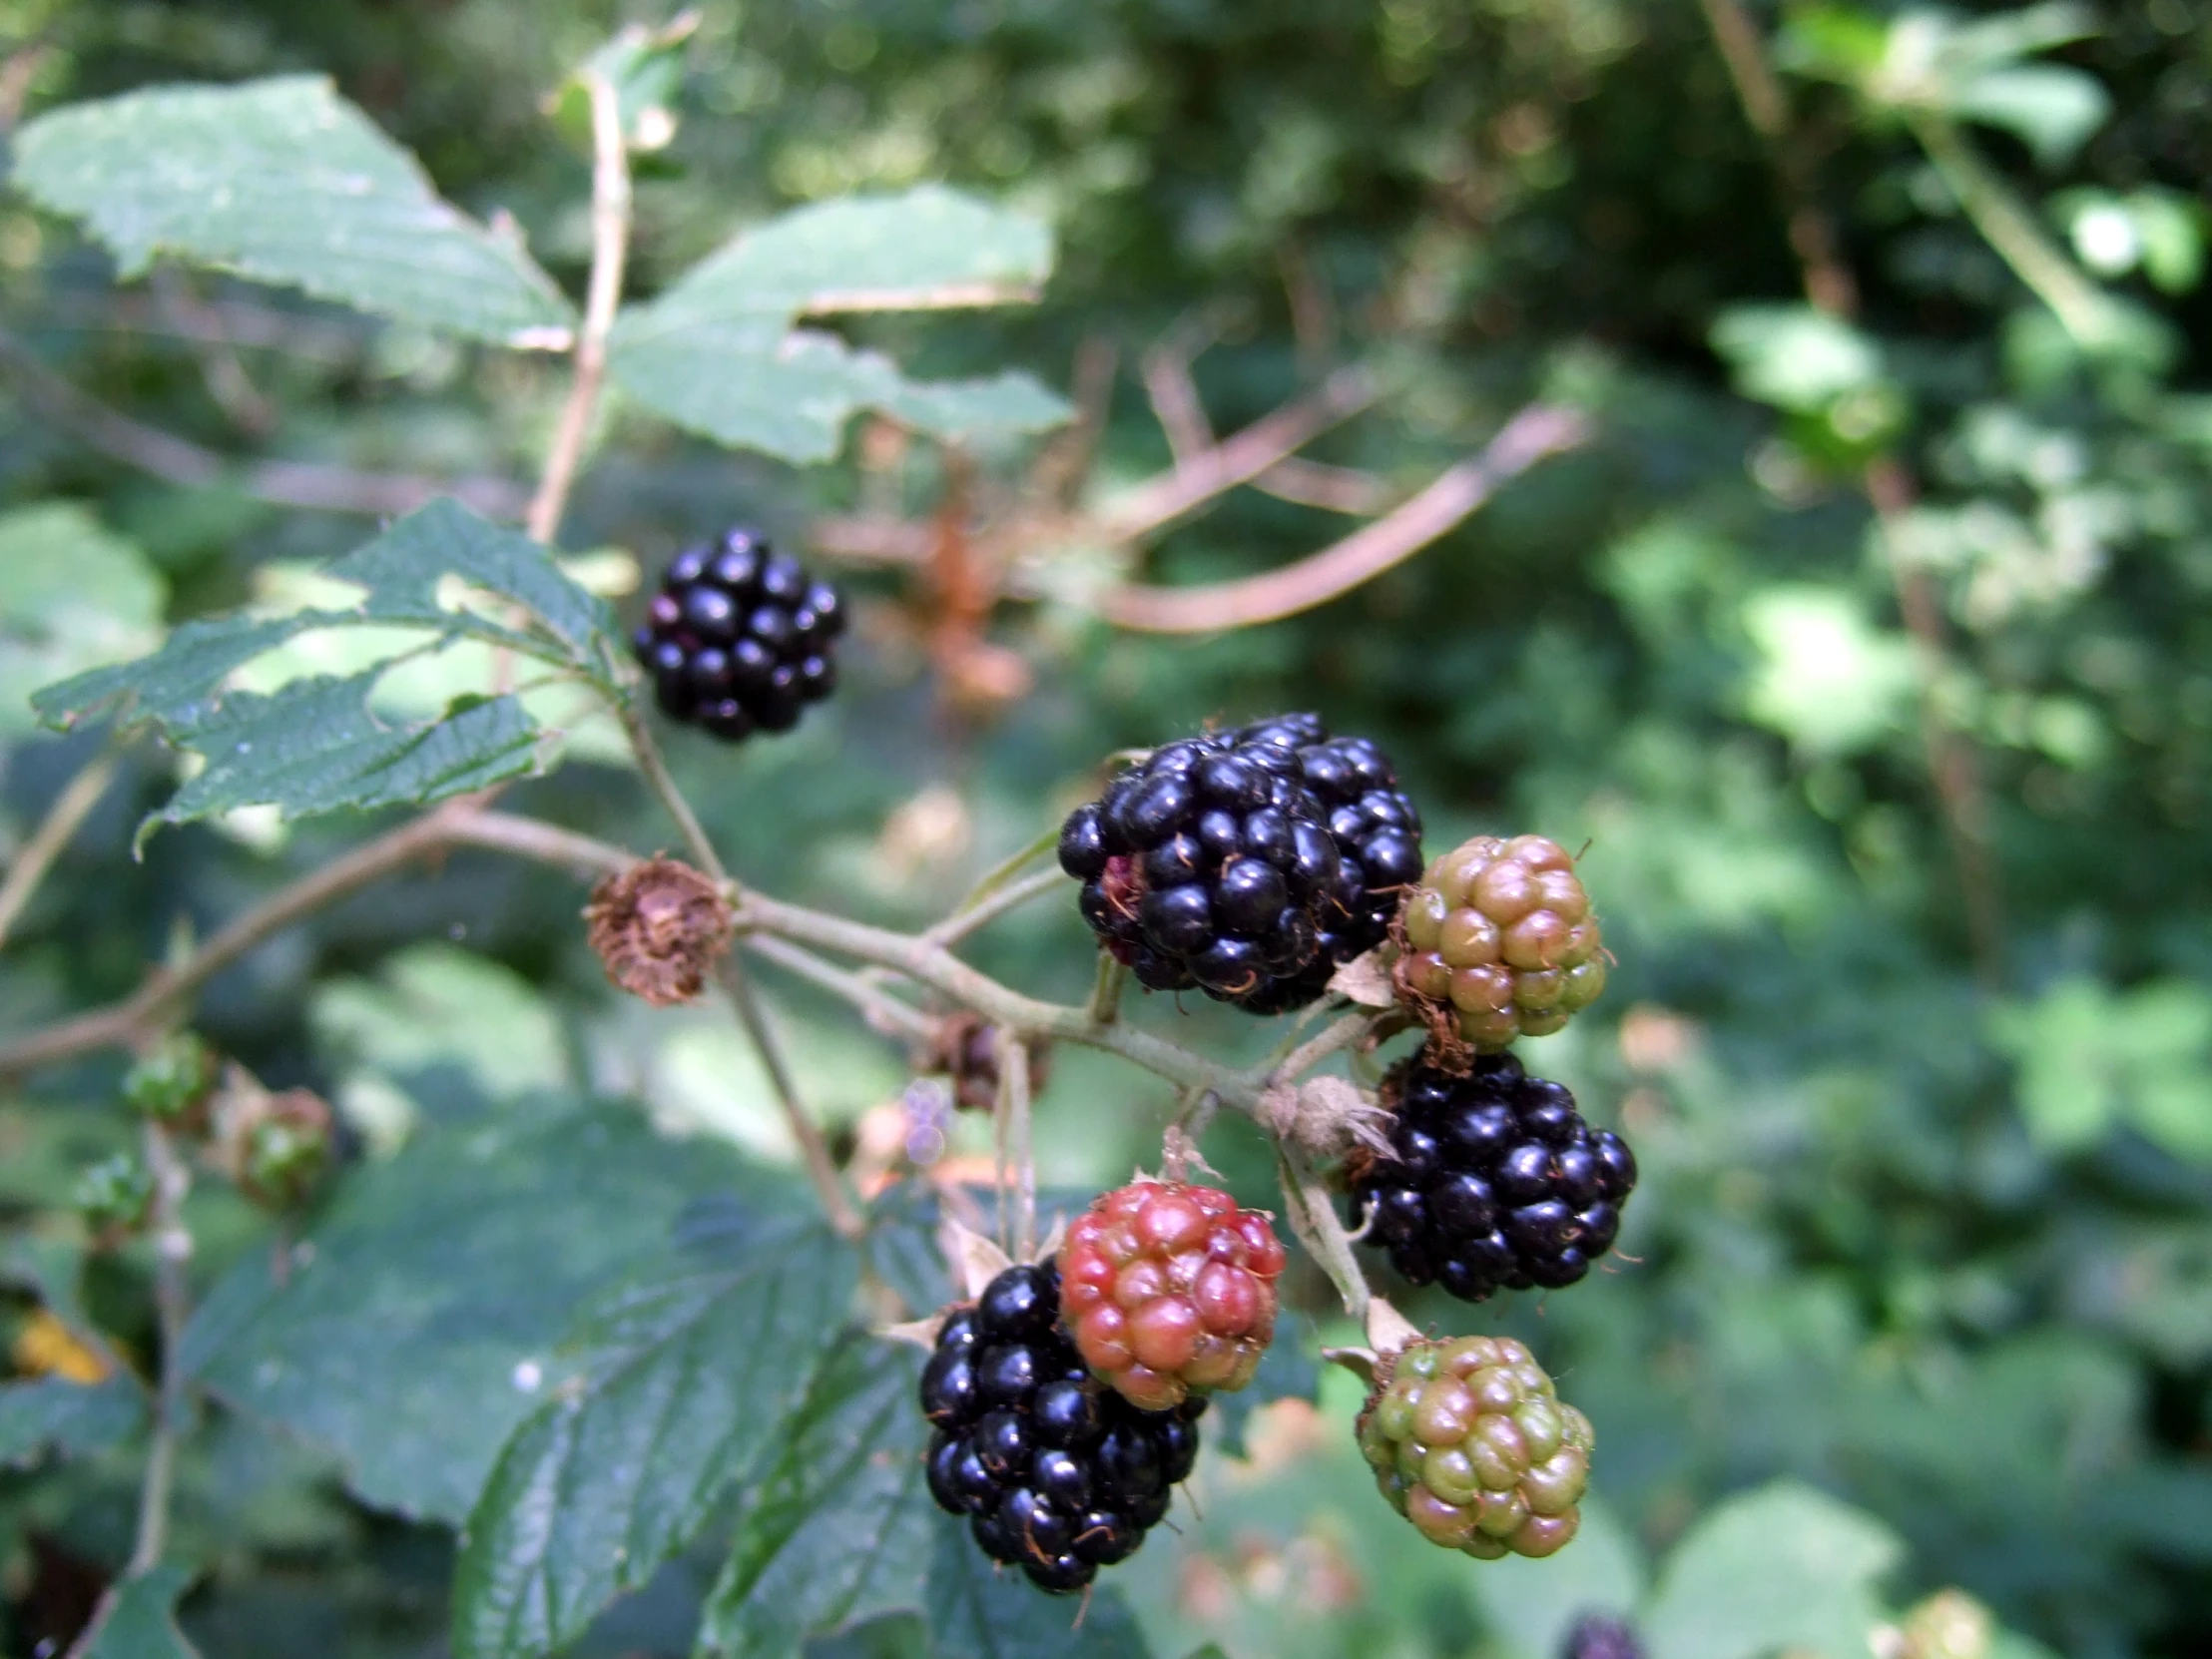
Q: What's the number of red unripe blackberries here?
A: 1